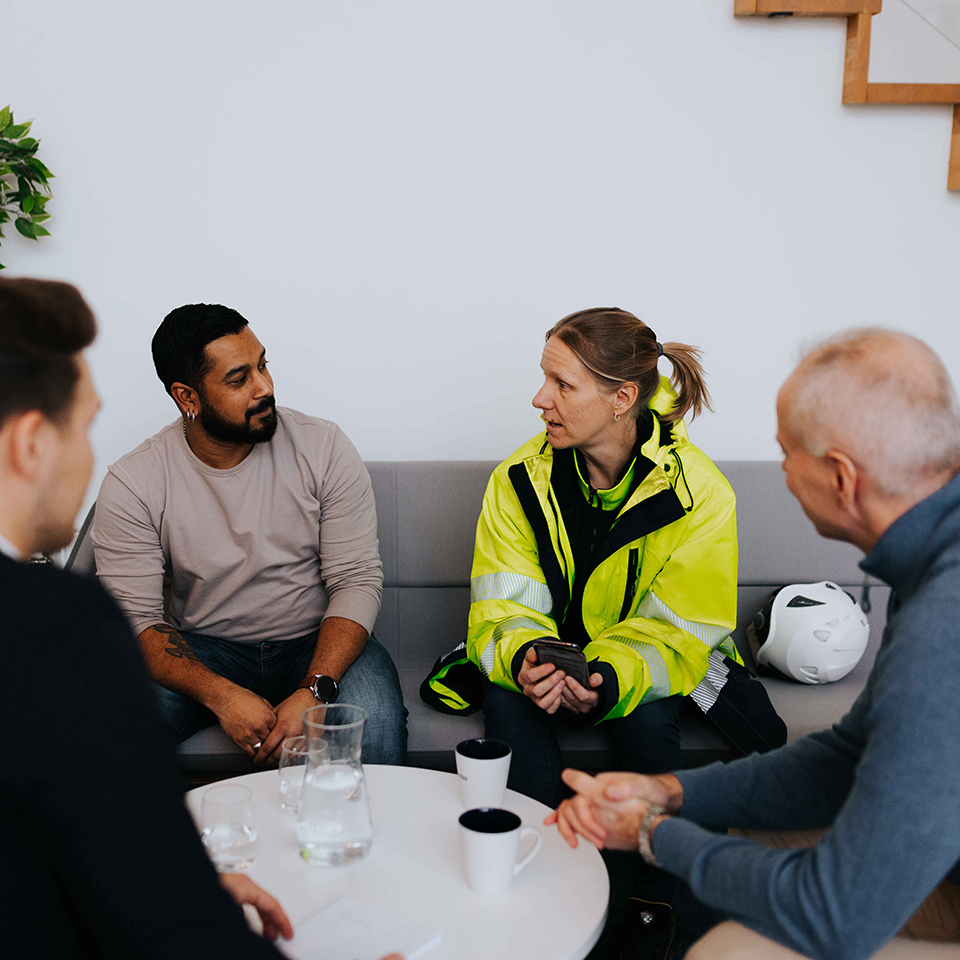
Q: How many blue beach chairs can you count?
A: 0